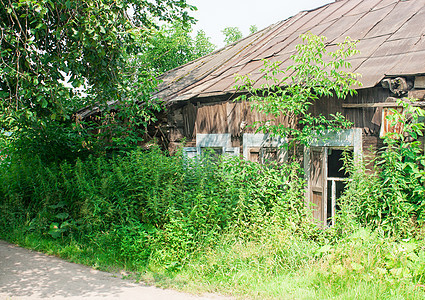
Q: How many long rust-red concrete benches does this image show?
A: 0